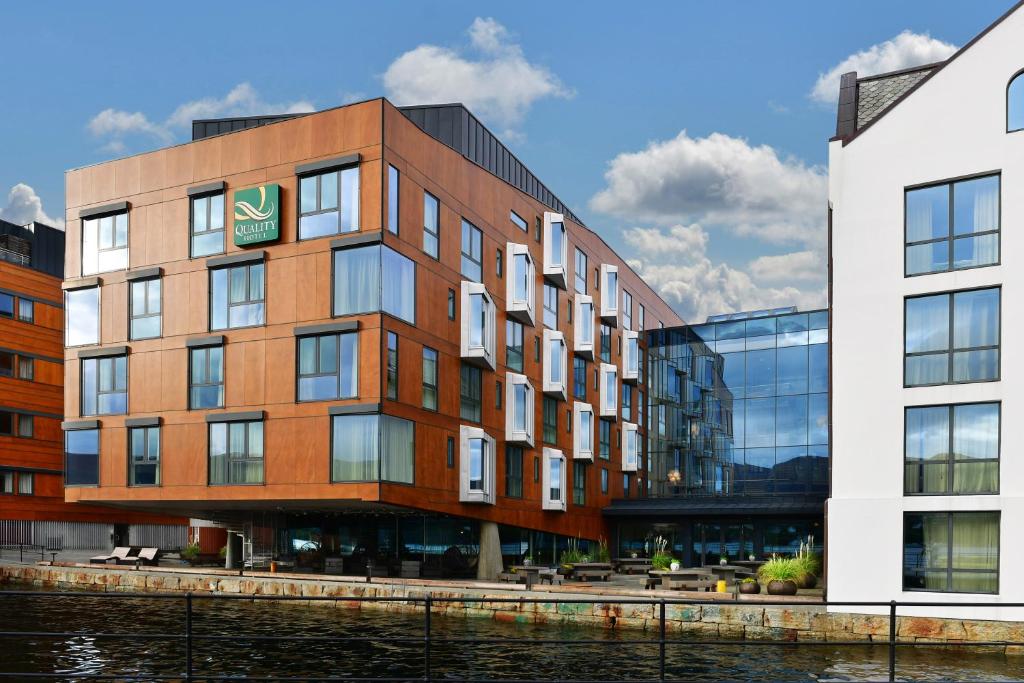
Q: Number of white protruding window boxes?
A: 13